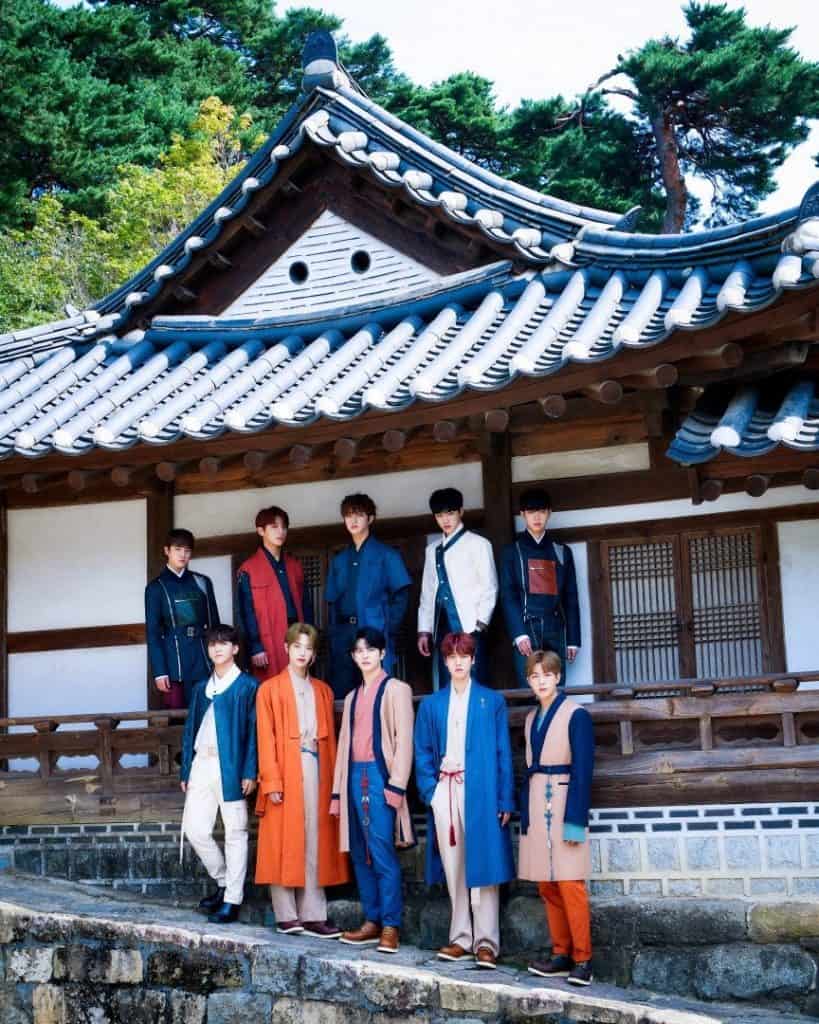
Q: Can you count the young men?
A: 10